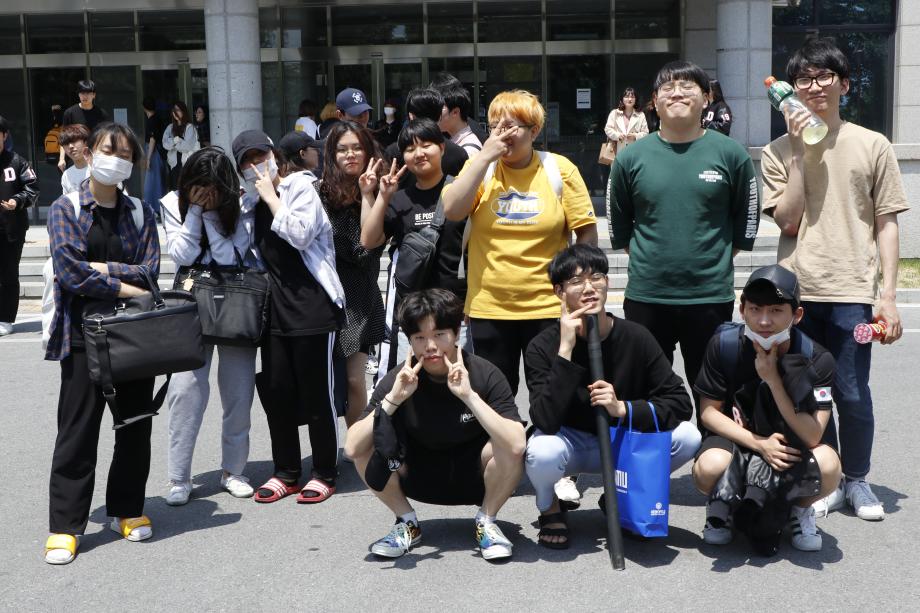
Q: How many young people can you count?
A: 11